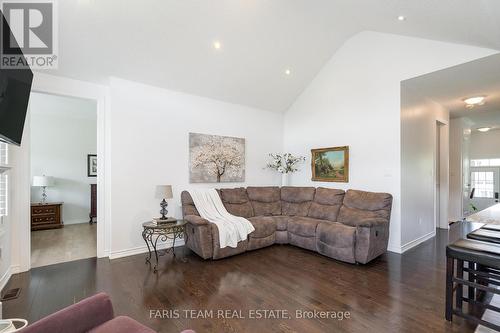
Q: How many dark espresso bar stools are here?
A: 3